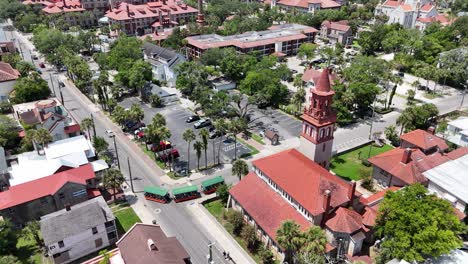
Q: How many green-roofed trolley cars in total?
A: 3